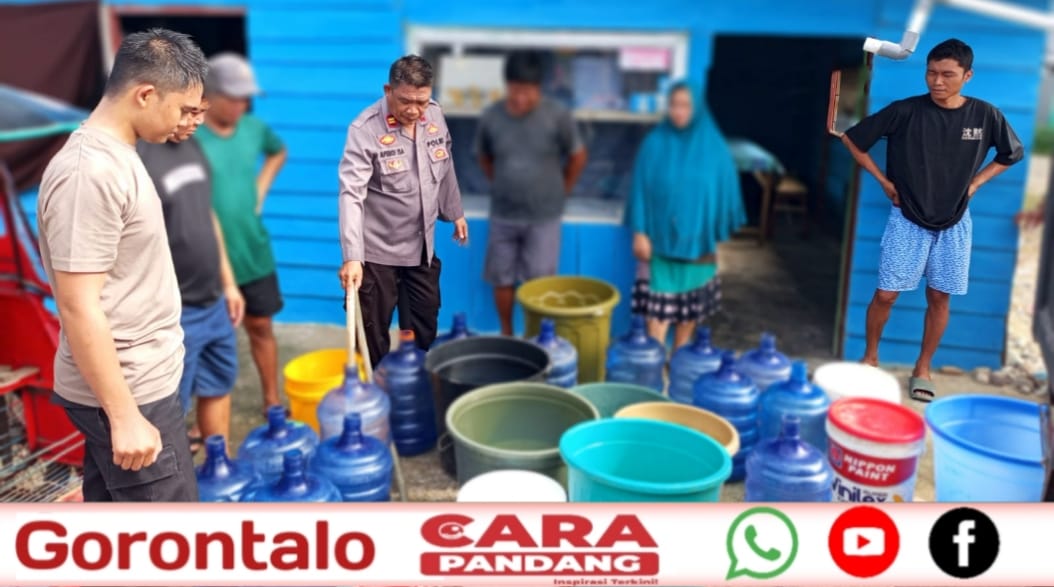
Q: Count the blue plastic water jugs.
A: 14